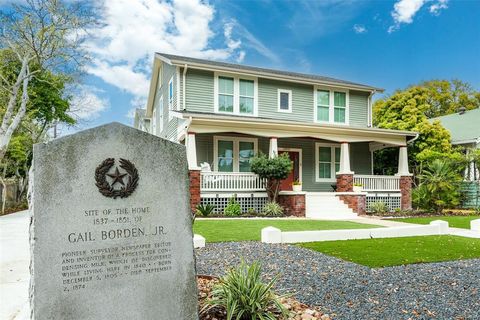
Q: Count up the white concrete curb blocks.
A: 4